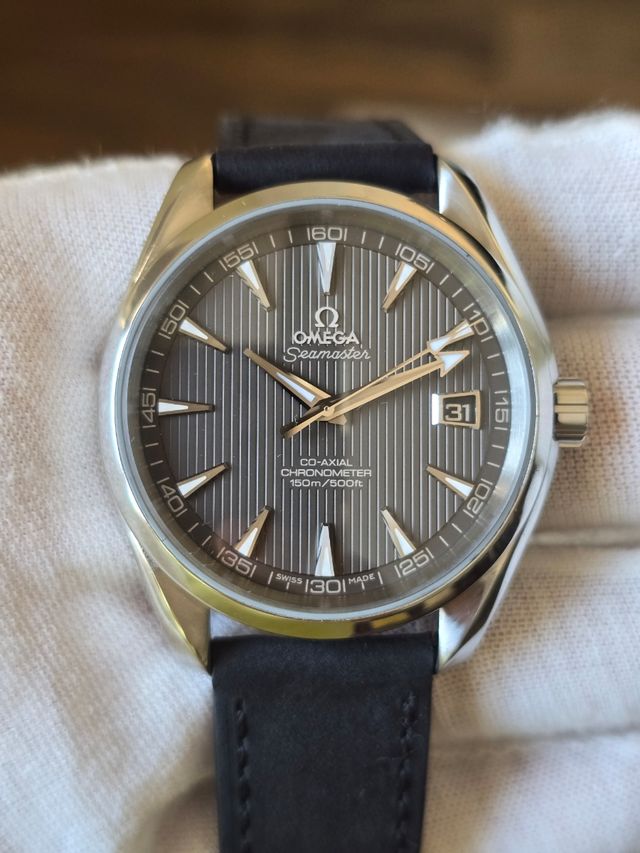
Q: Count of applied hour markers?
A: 11